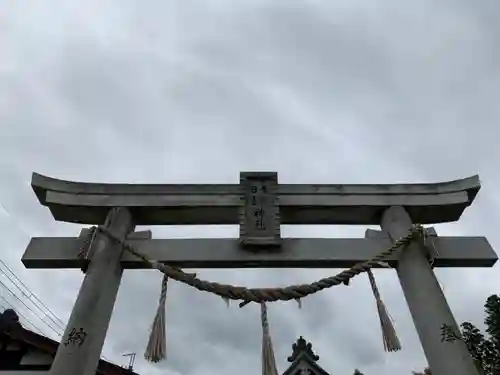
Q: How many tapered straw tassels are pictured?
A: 3